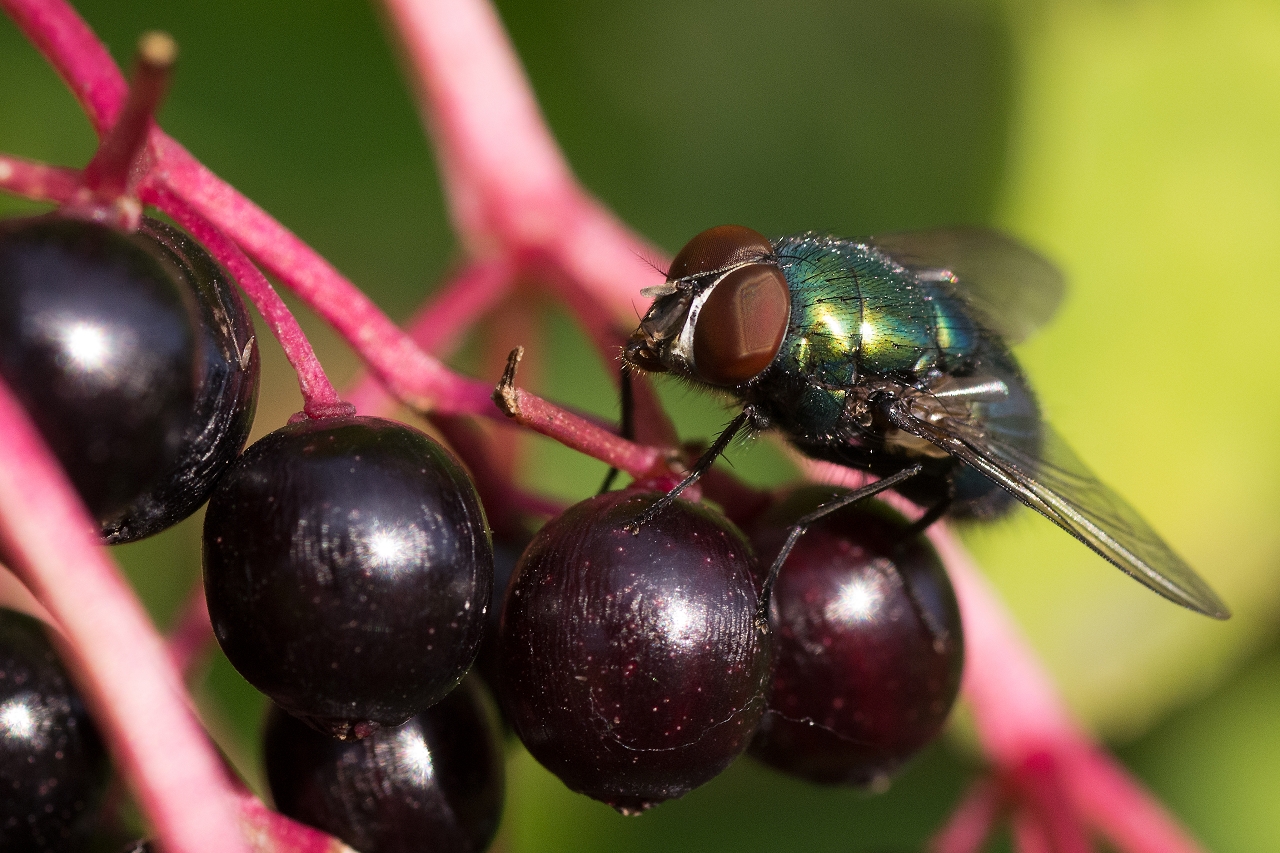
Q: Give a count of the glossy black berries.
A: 7